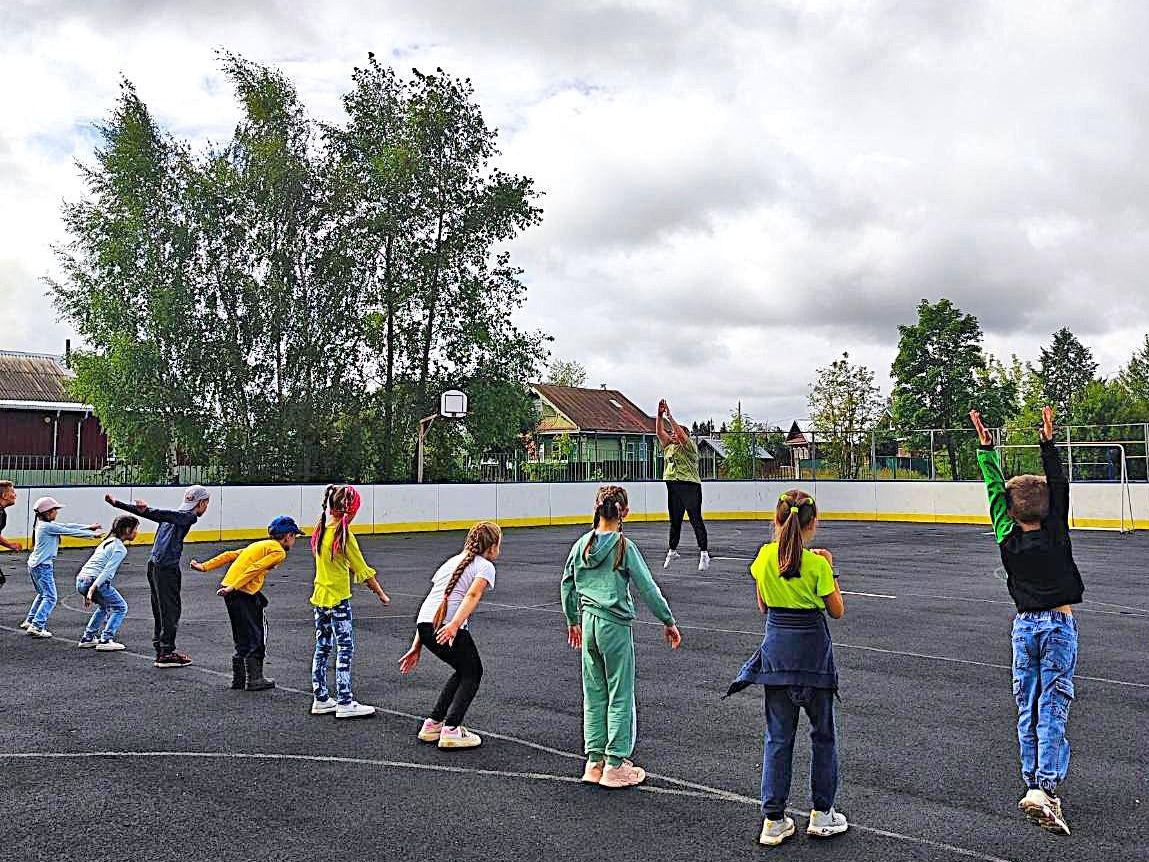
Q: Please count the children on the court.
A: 10